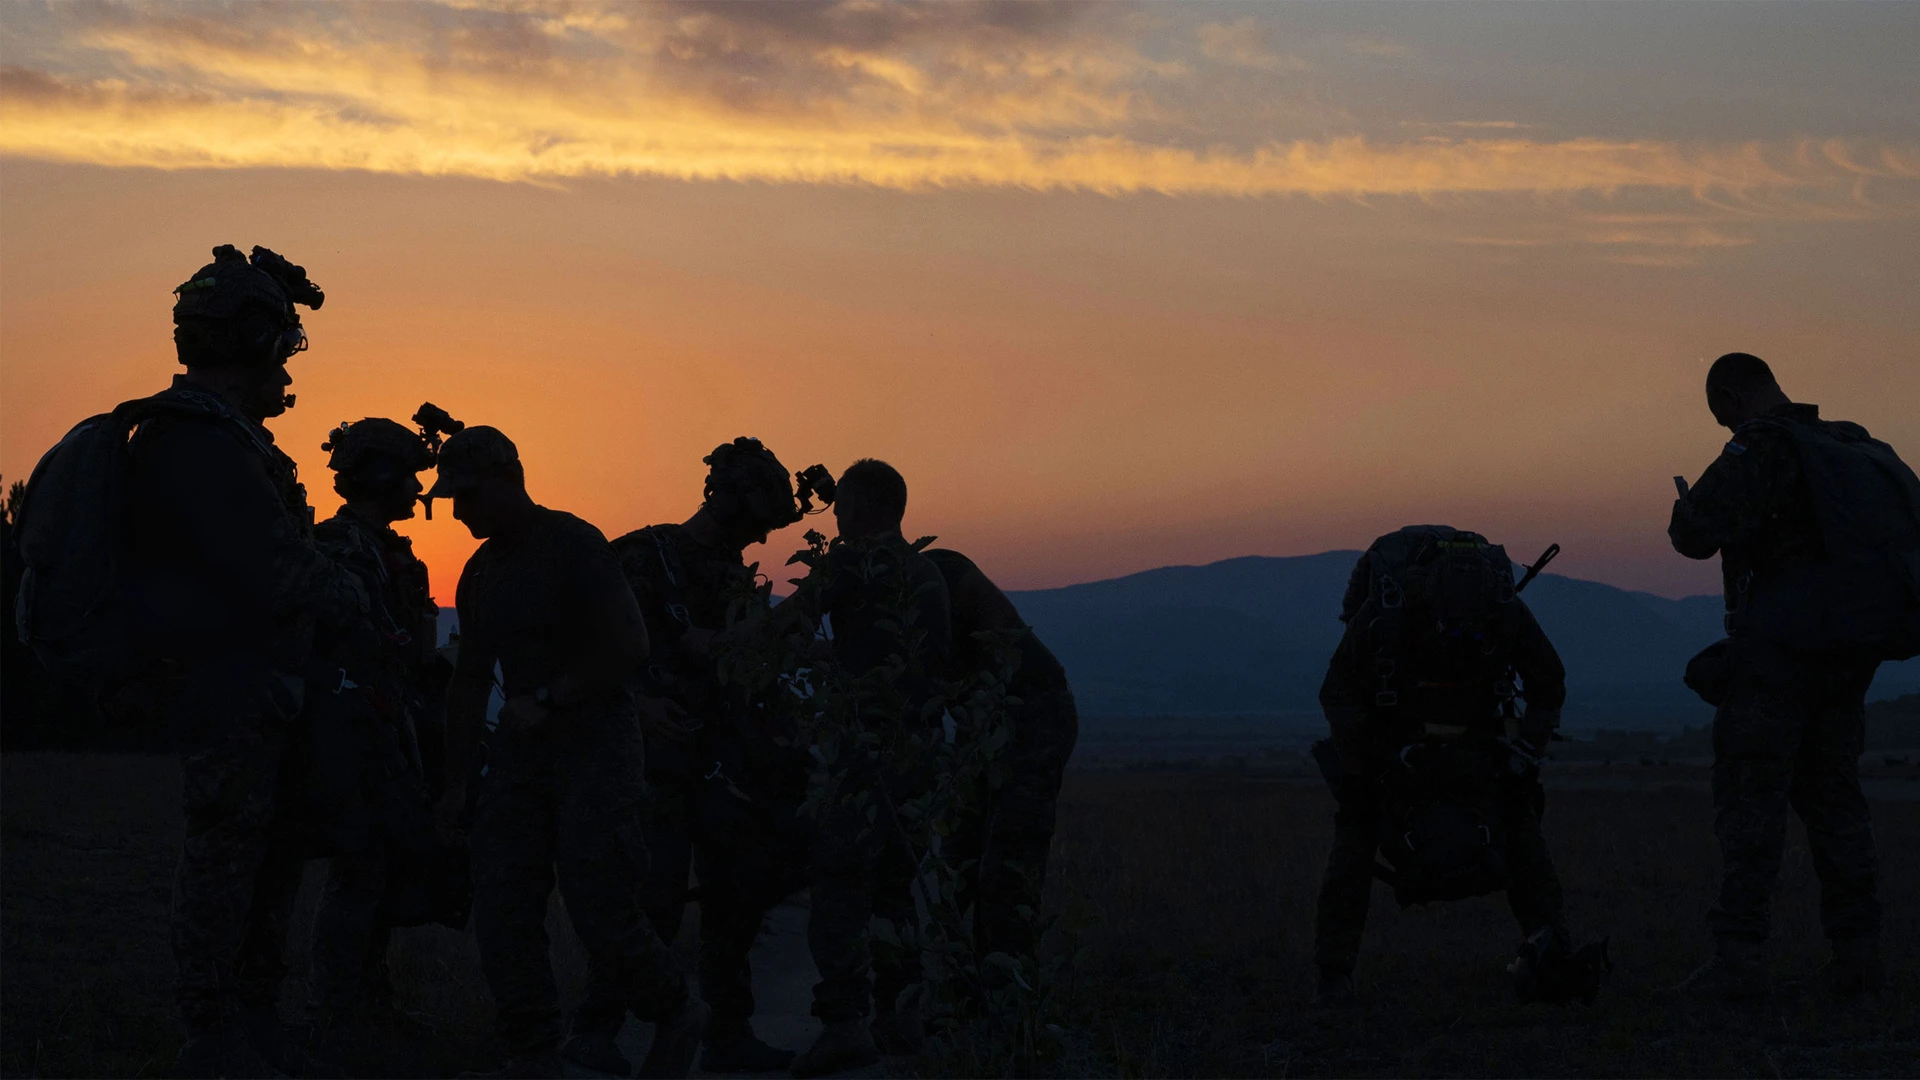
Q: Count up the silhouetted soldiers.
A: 8